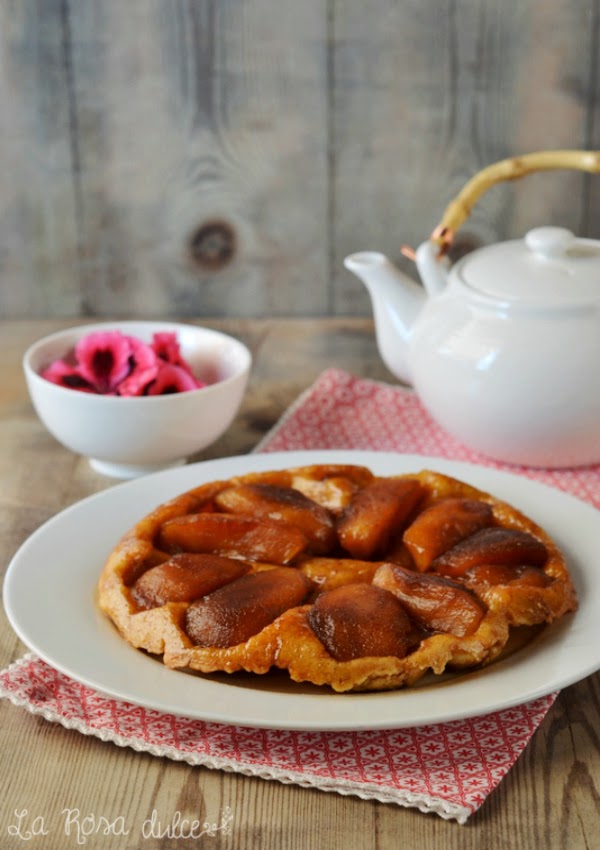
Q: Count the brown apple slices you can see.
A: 9